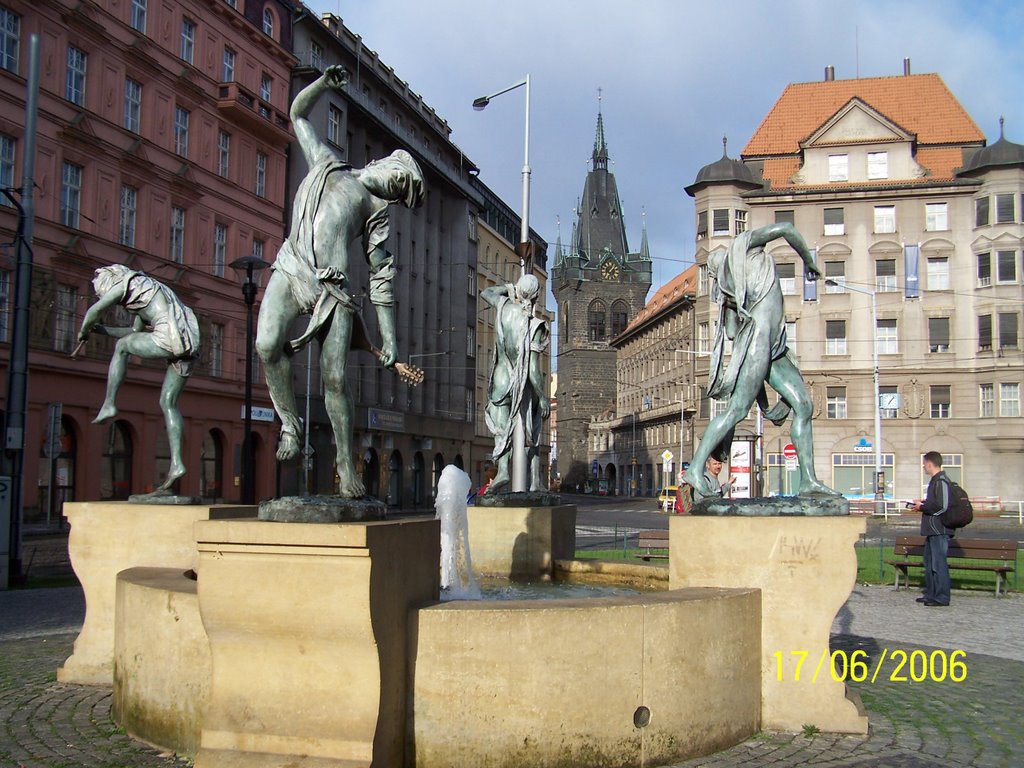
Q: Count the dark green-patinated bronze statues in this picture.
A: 4